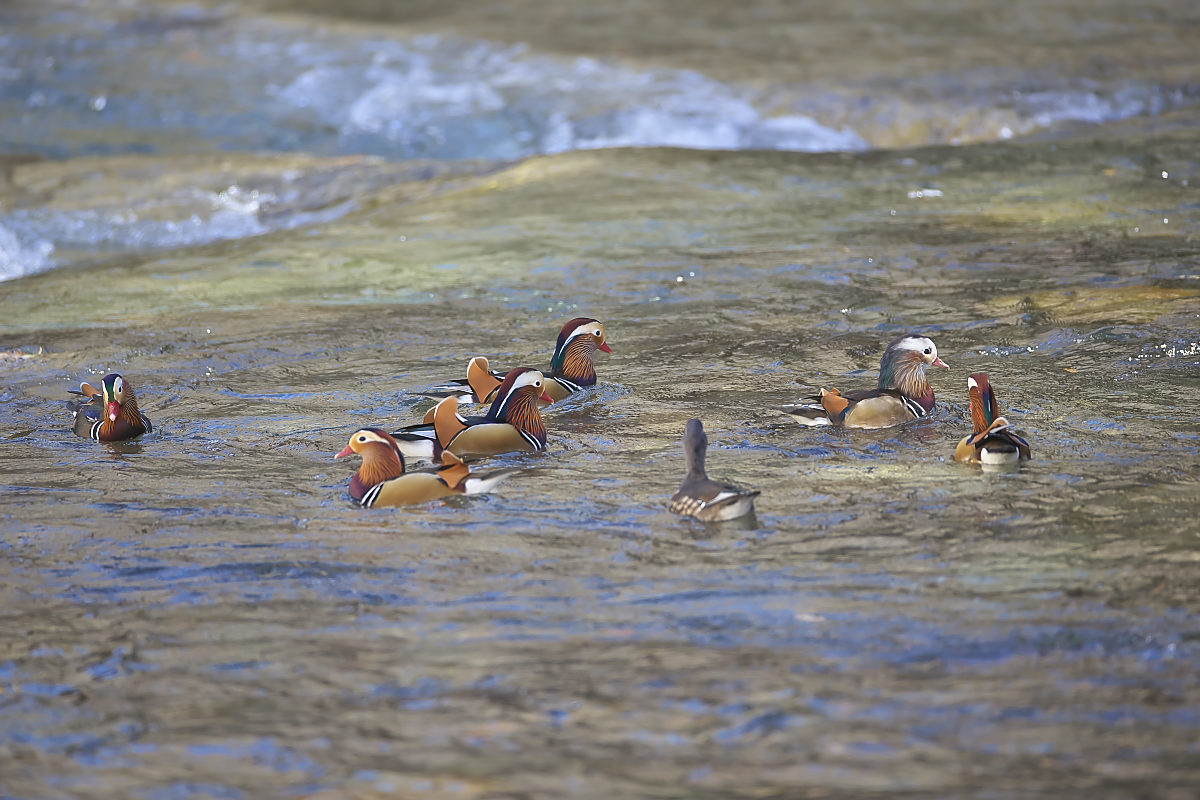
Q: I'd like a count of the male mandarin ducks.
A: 6